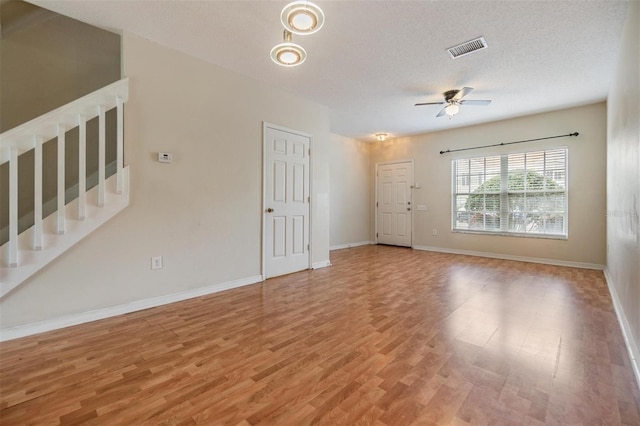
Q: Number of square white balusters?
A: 6